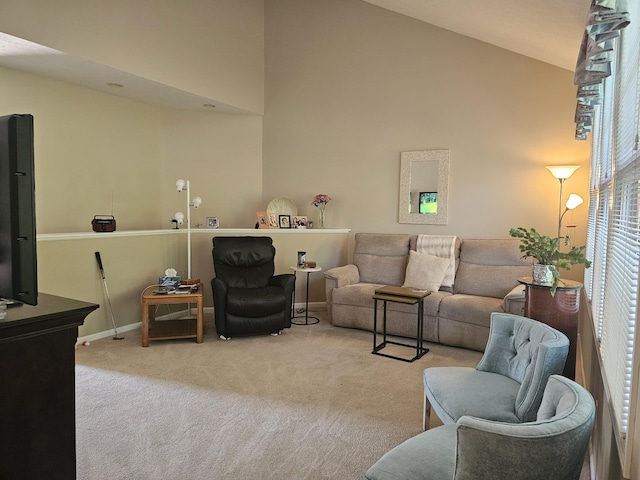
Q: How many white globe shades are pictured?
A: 3